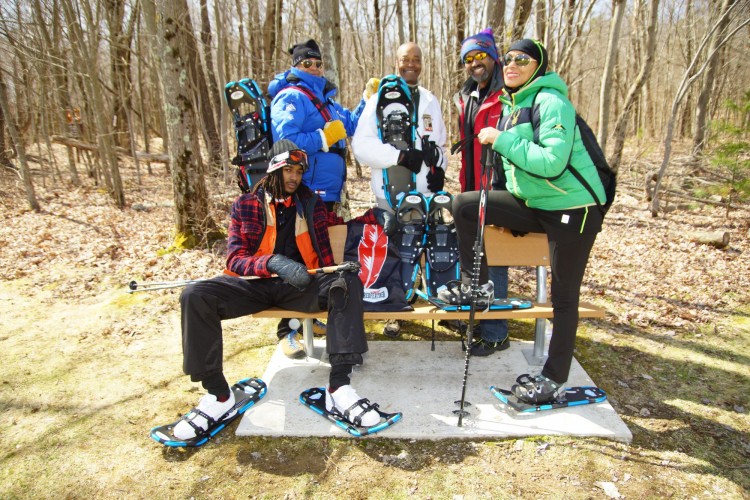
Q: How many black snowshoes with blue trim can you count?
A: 10